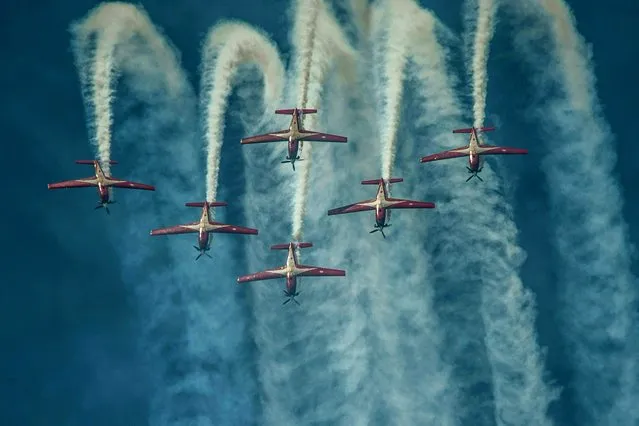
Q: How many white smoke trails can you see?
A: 6